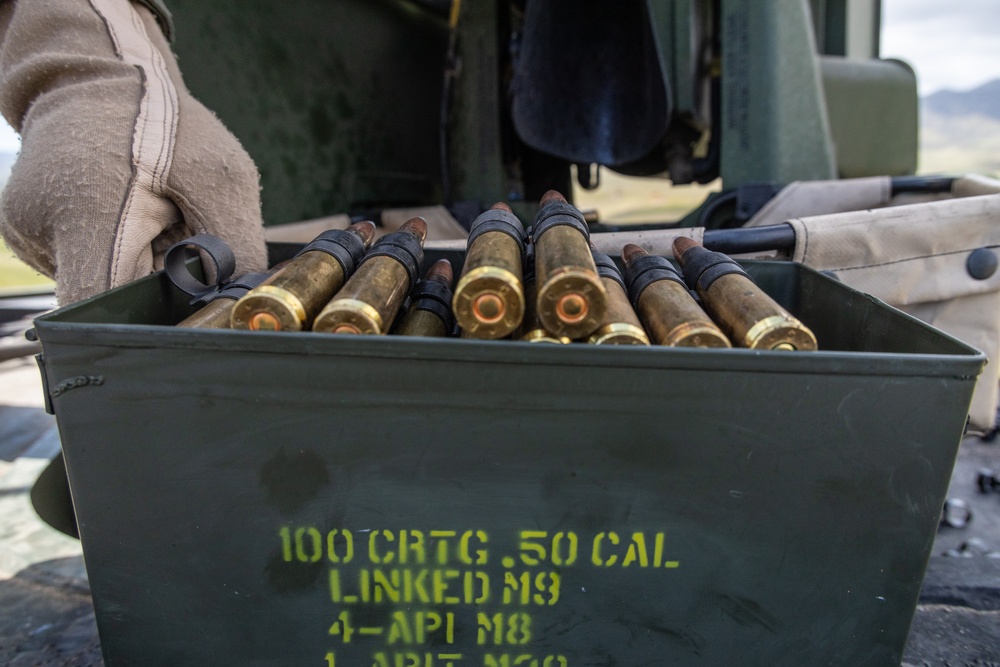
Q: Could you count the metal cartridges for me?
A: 10